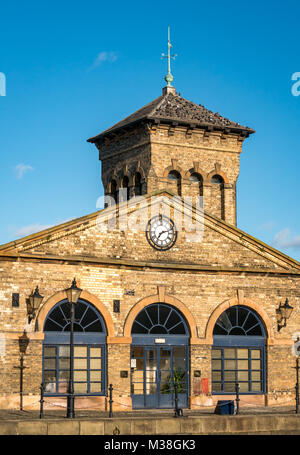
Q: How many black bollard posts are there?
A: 5